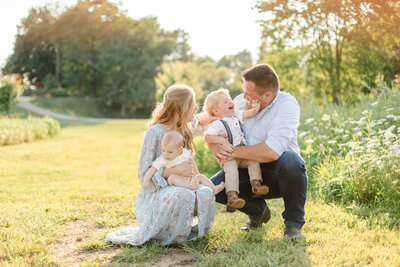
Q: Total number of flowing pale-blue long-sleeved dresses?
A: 1